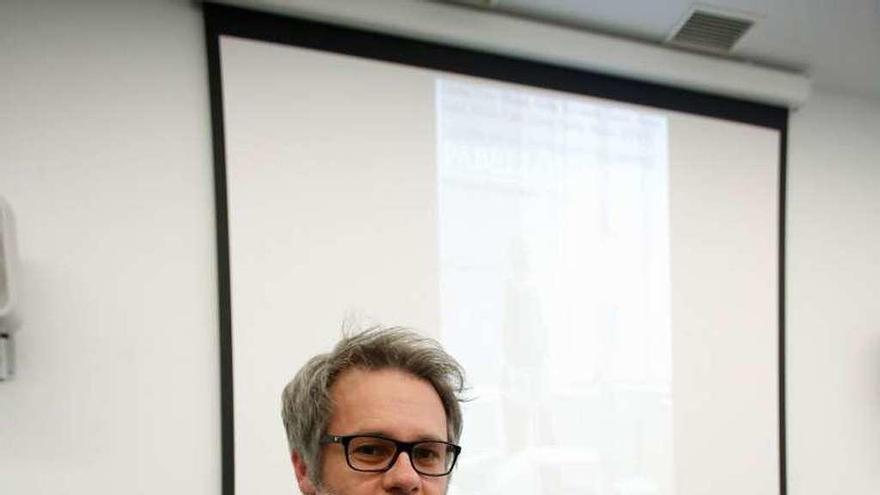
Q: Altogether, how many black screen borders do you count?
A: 3